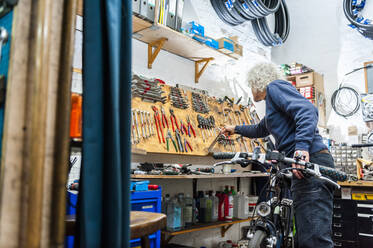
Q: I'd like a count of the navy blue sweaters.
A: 1